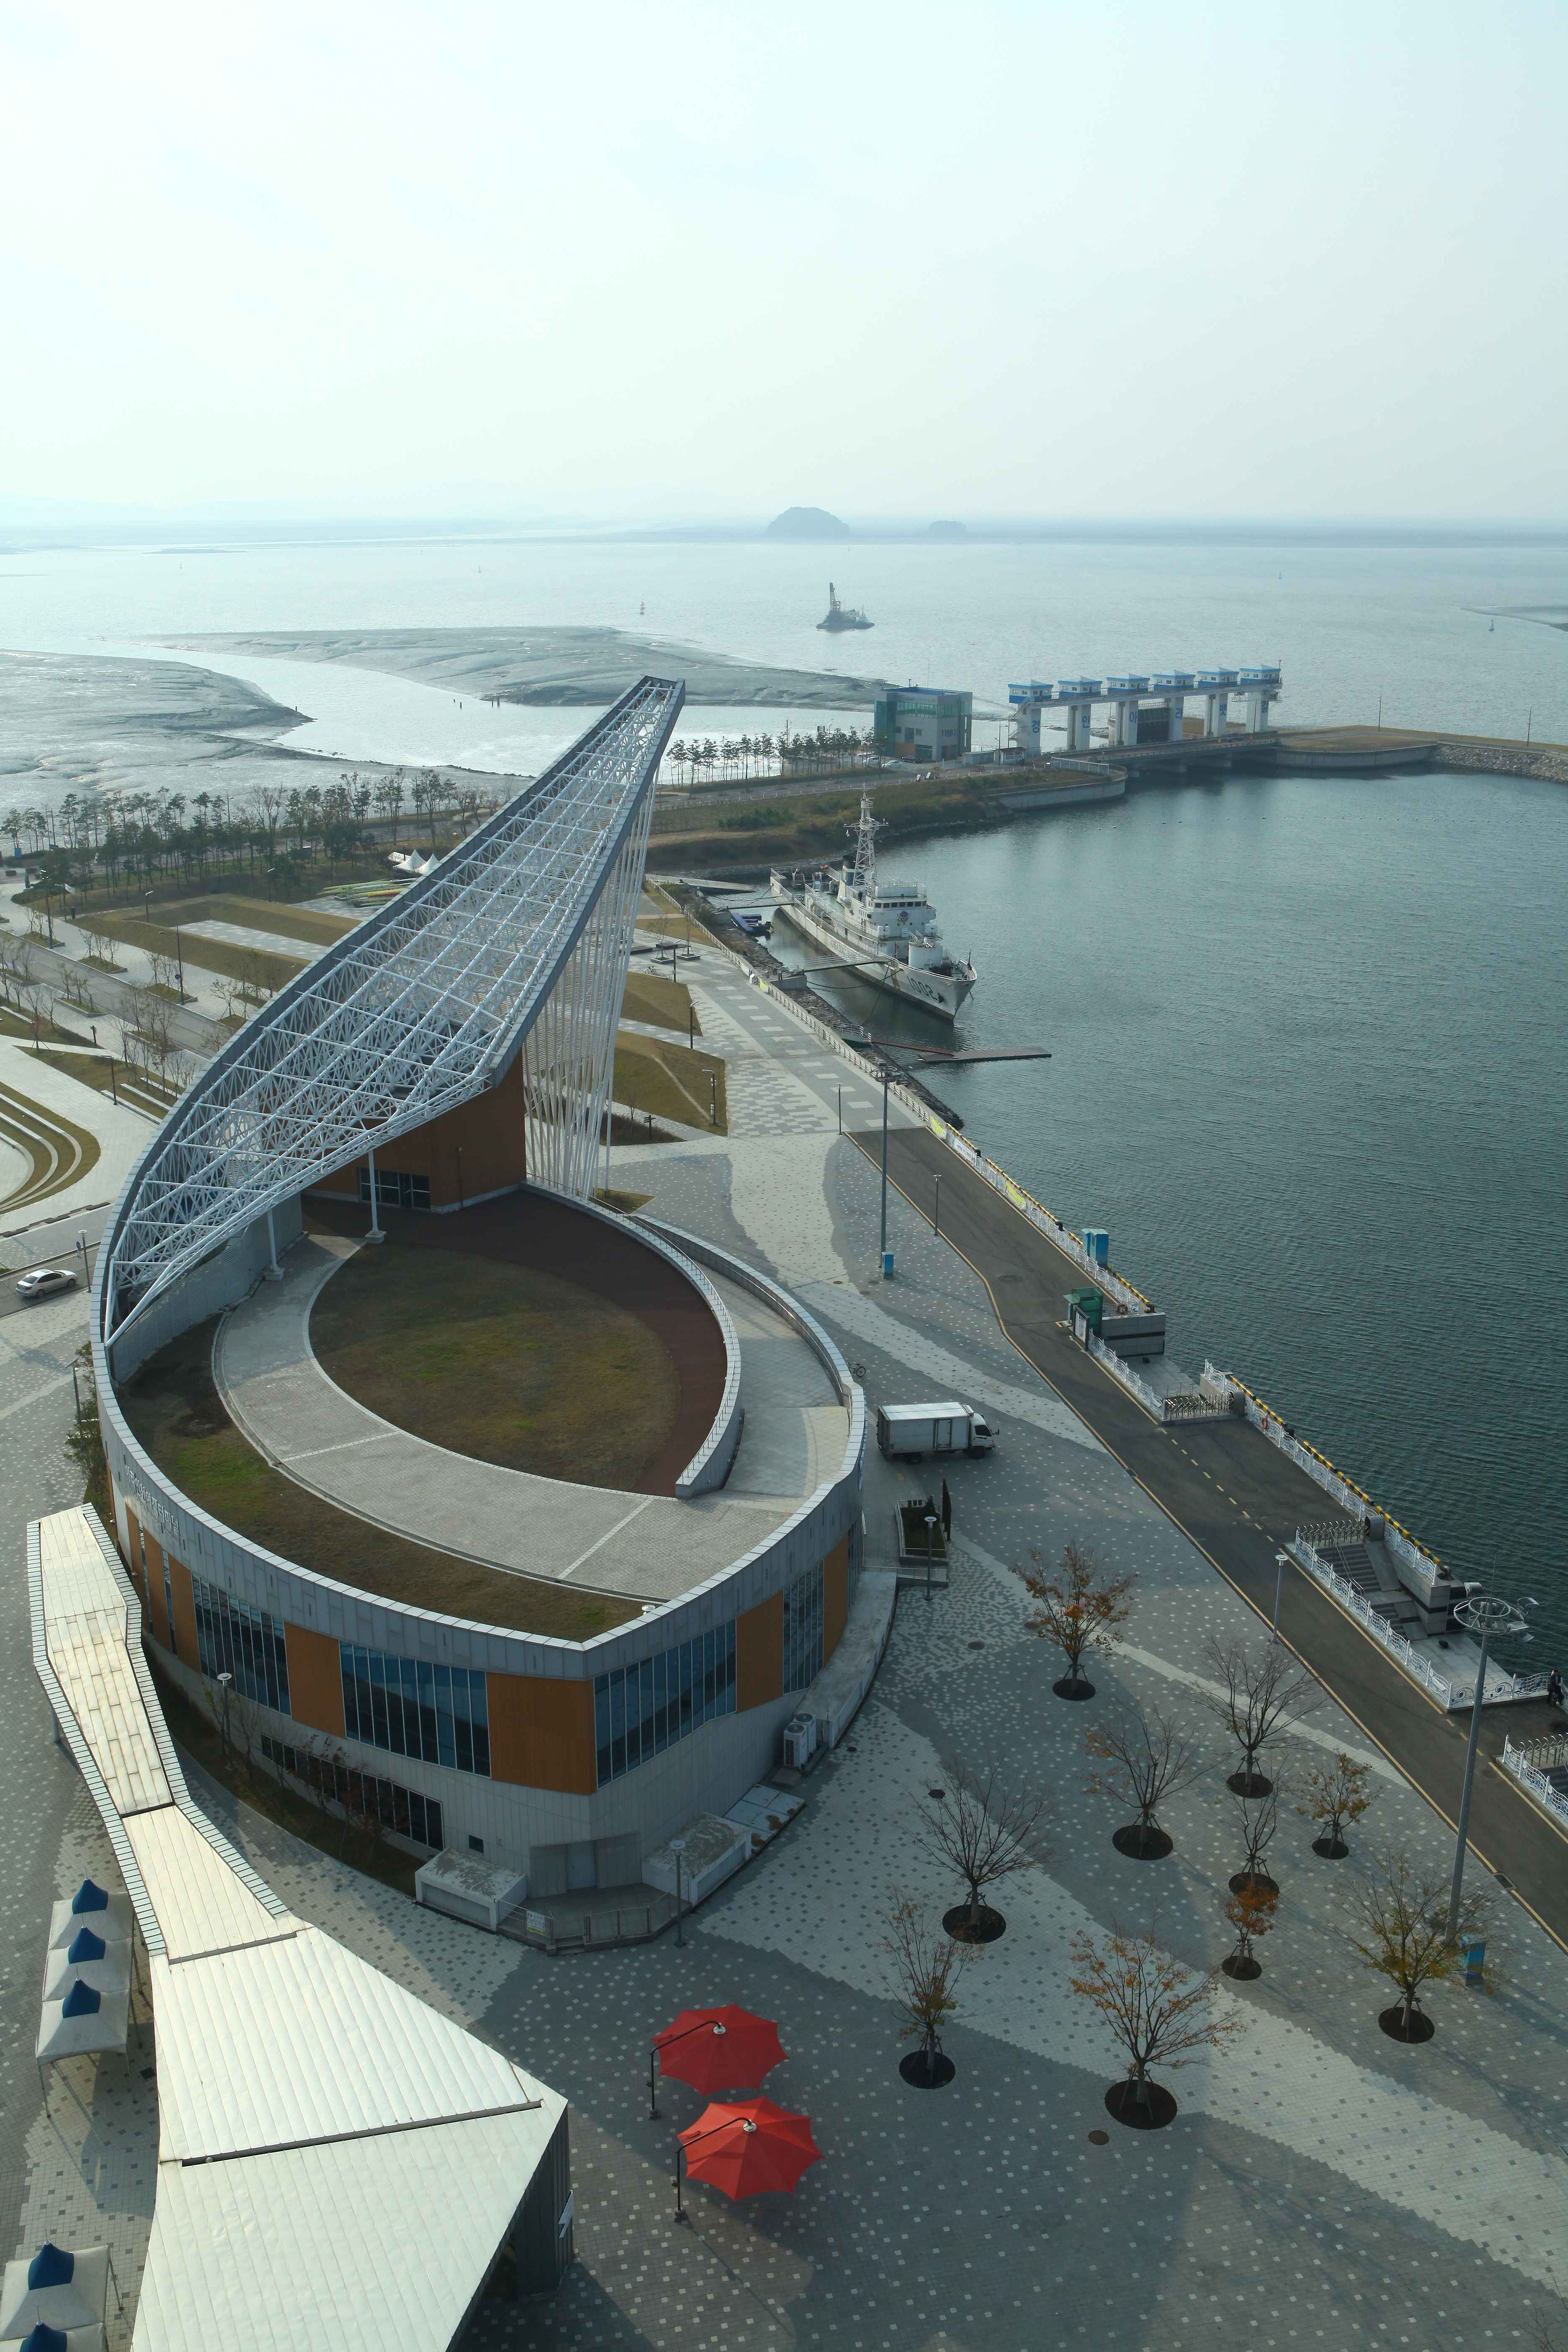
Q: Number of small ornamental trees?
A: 10